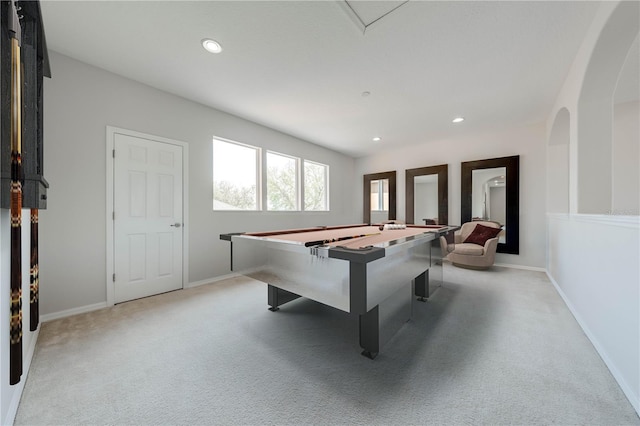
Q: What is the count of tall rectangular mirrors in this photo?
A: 3